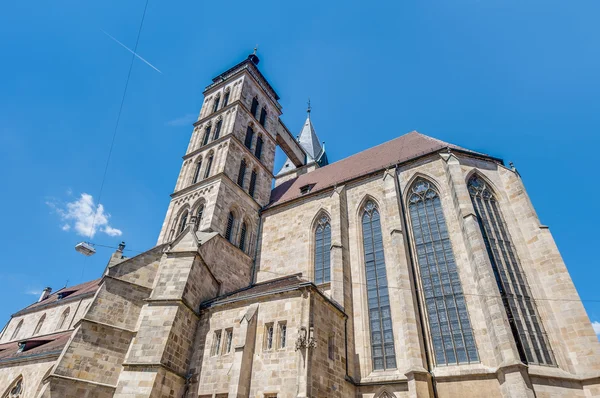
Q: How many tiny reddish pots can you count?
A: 0